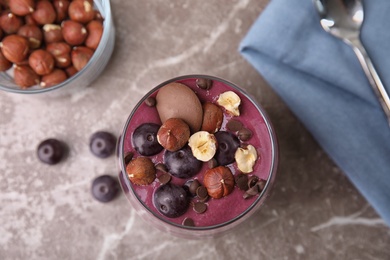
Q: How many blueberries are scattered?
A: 3